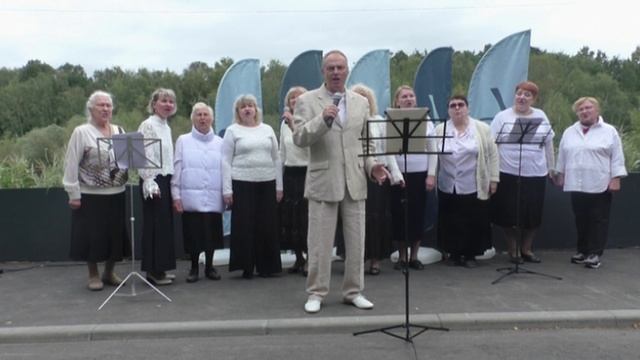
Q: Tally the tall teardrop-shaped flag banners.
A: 5